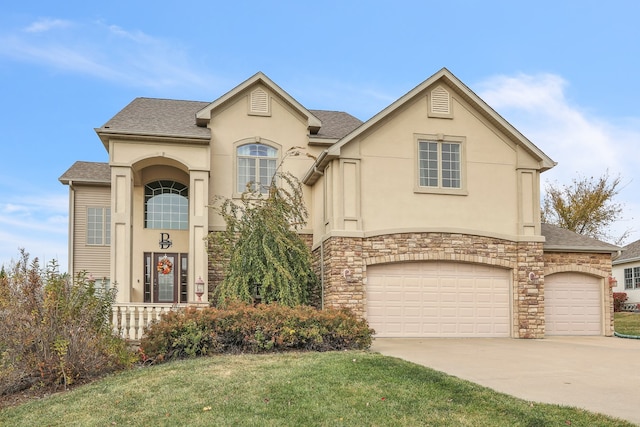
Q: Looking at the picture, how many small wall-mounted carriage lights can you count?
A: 3